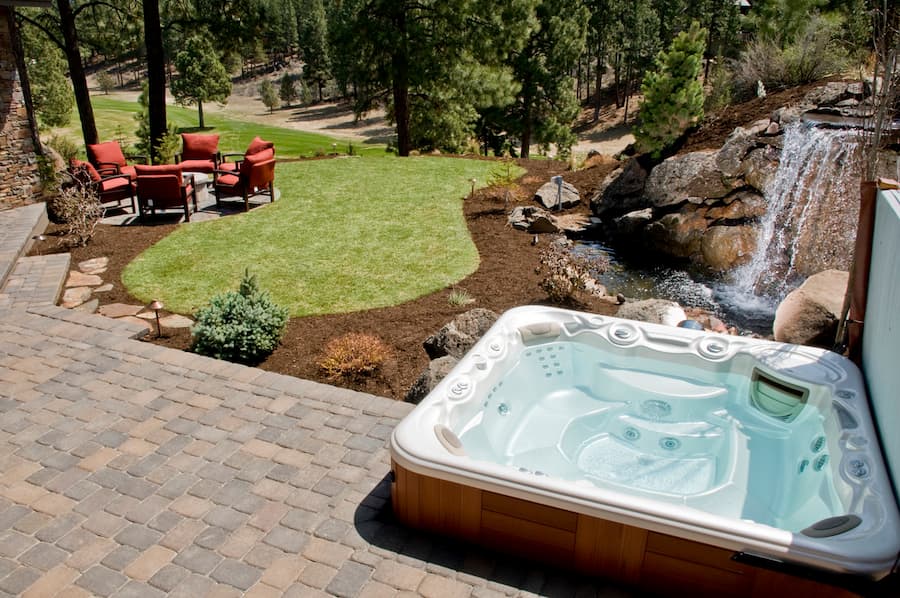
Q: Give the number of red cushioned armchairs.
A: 6